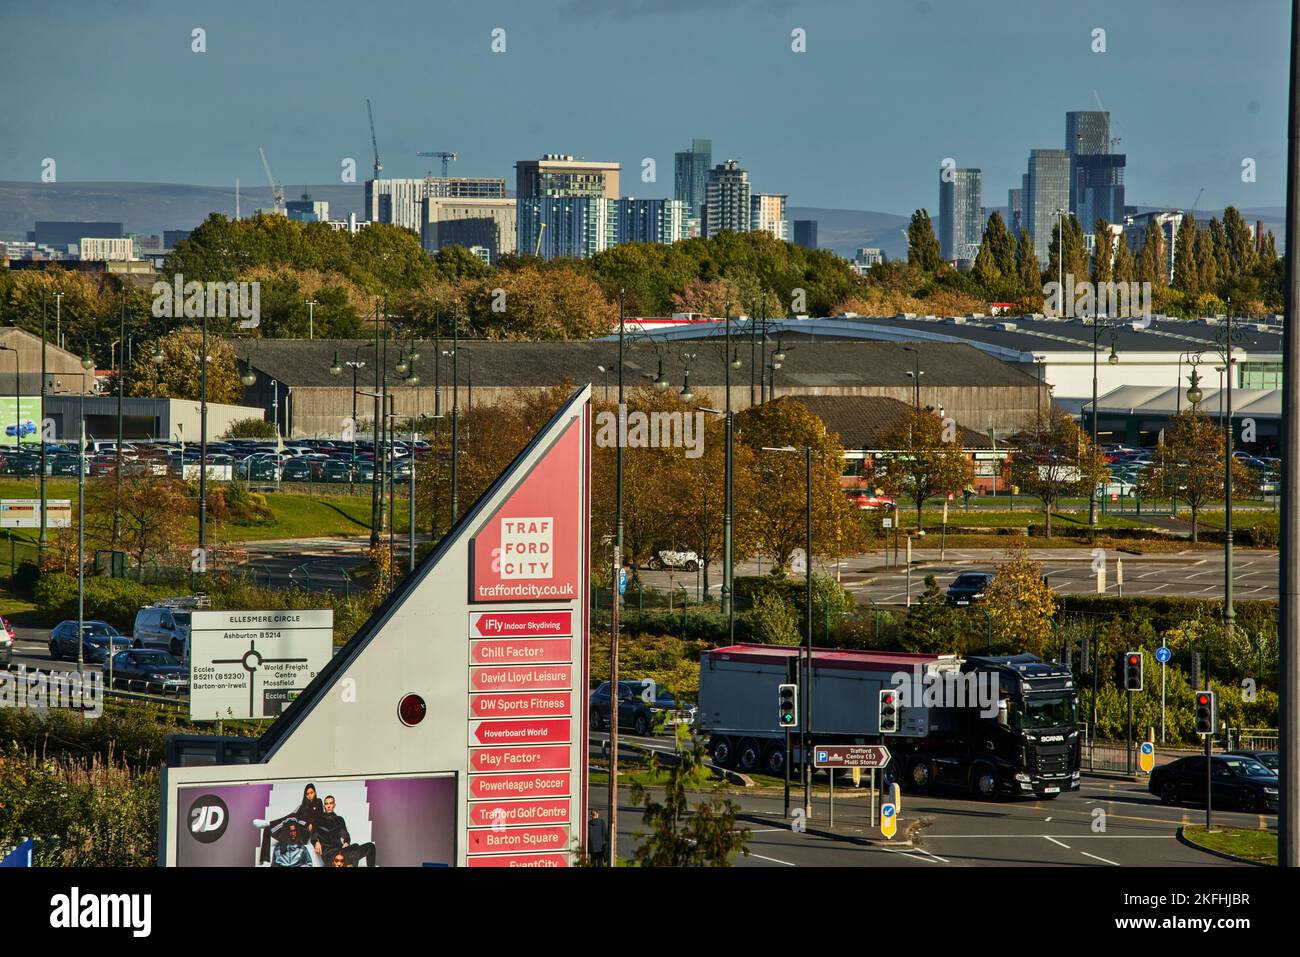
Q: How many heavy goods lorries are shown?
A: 1